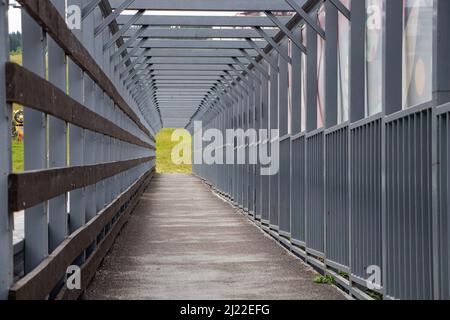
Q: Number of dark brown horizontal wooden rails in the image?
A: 5